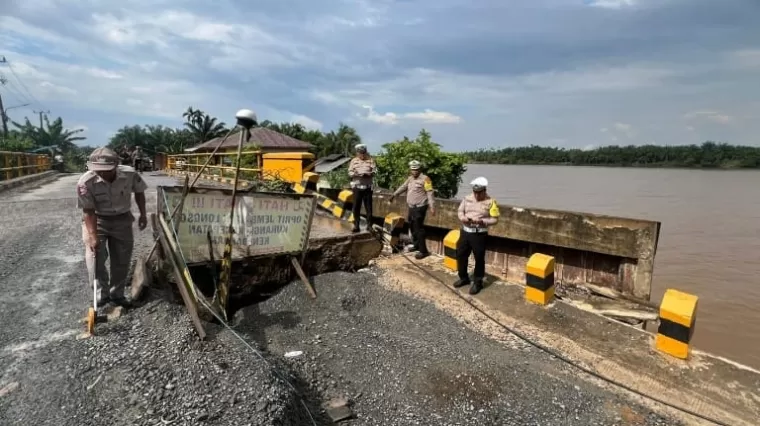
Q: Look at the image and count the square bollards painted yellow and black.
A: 6